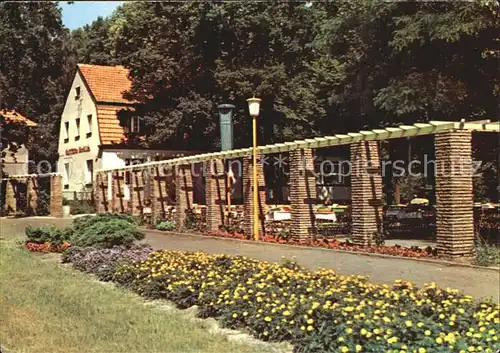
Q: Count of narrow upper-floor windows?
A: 3